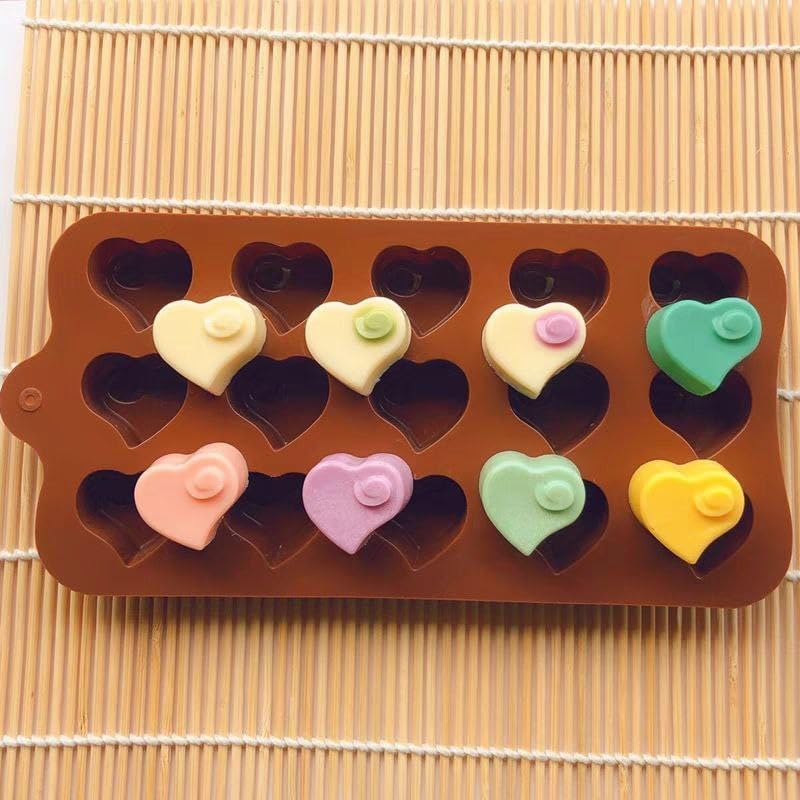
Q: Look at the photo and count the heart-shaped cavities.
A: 15